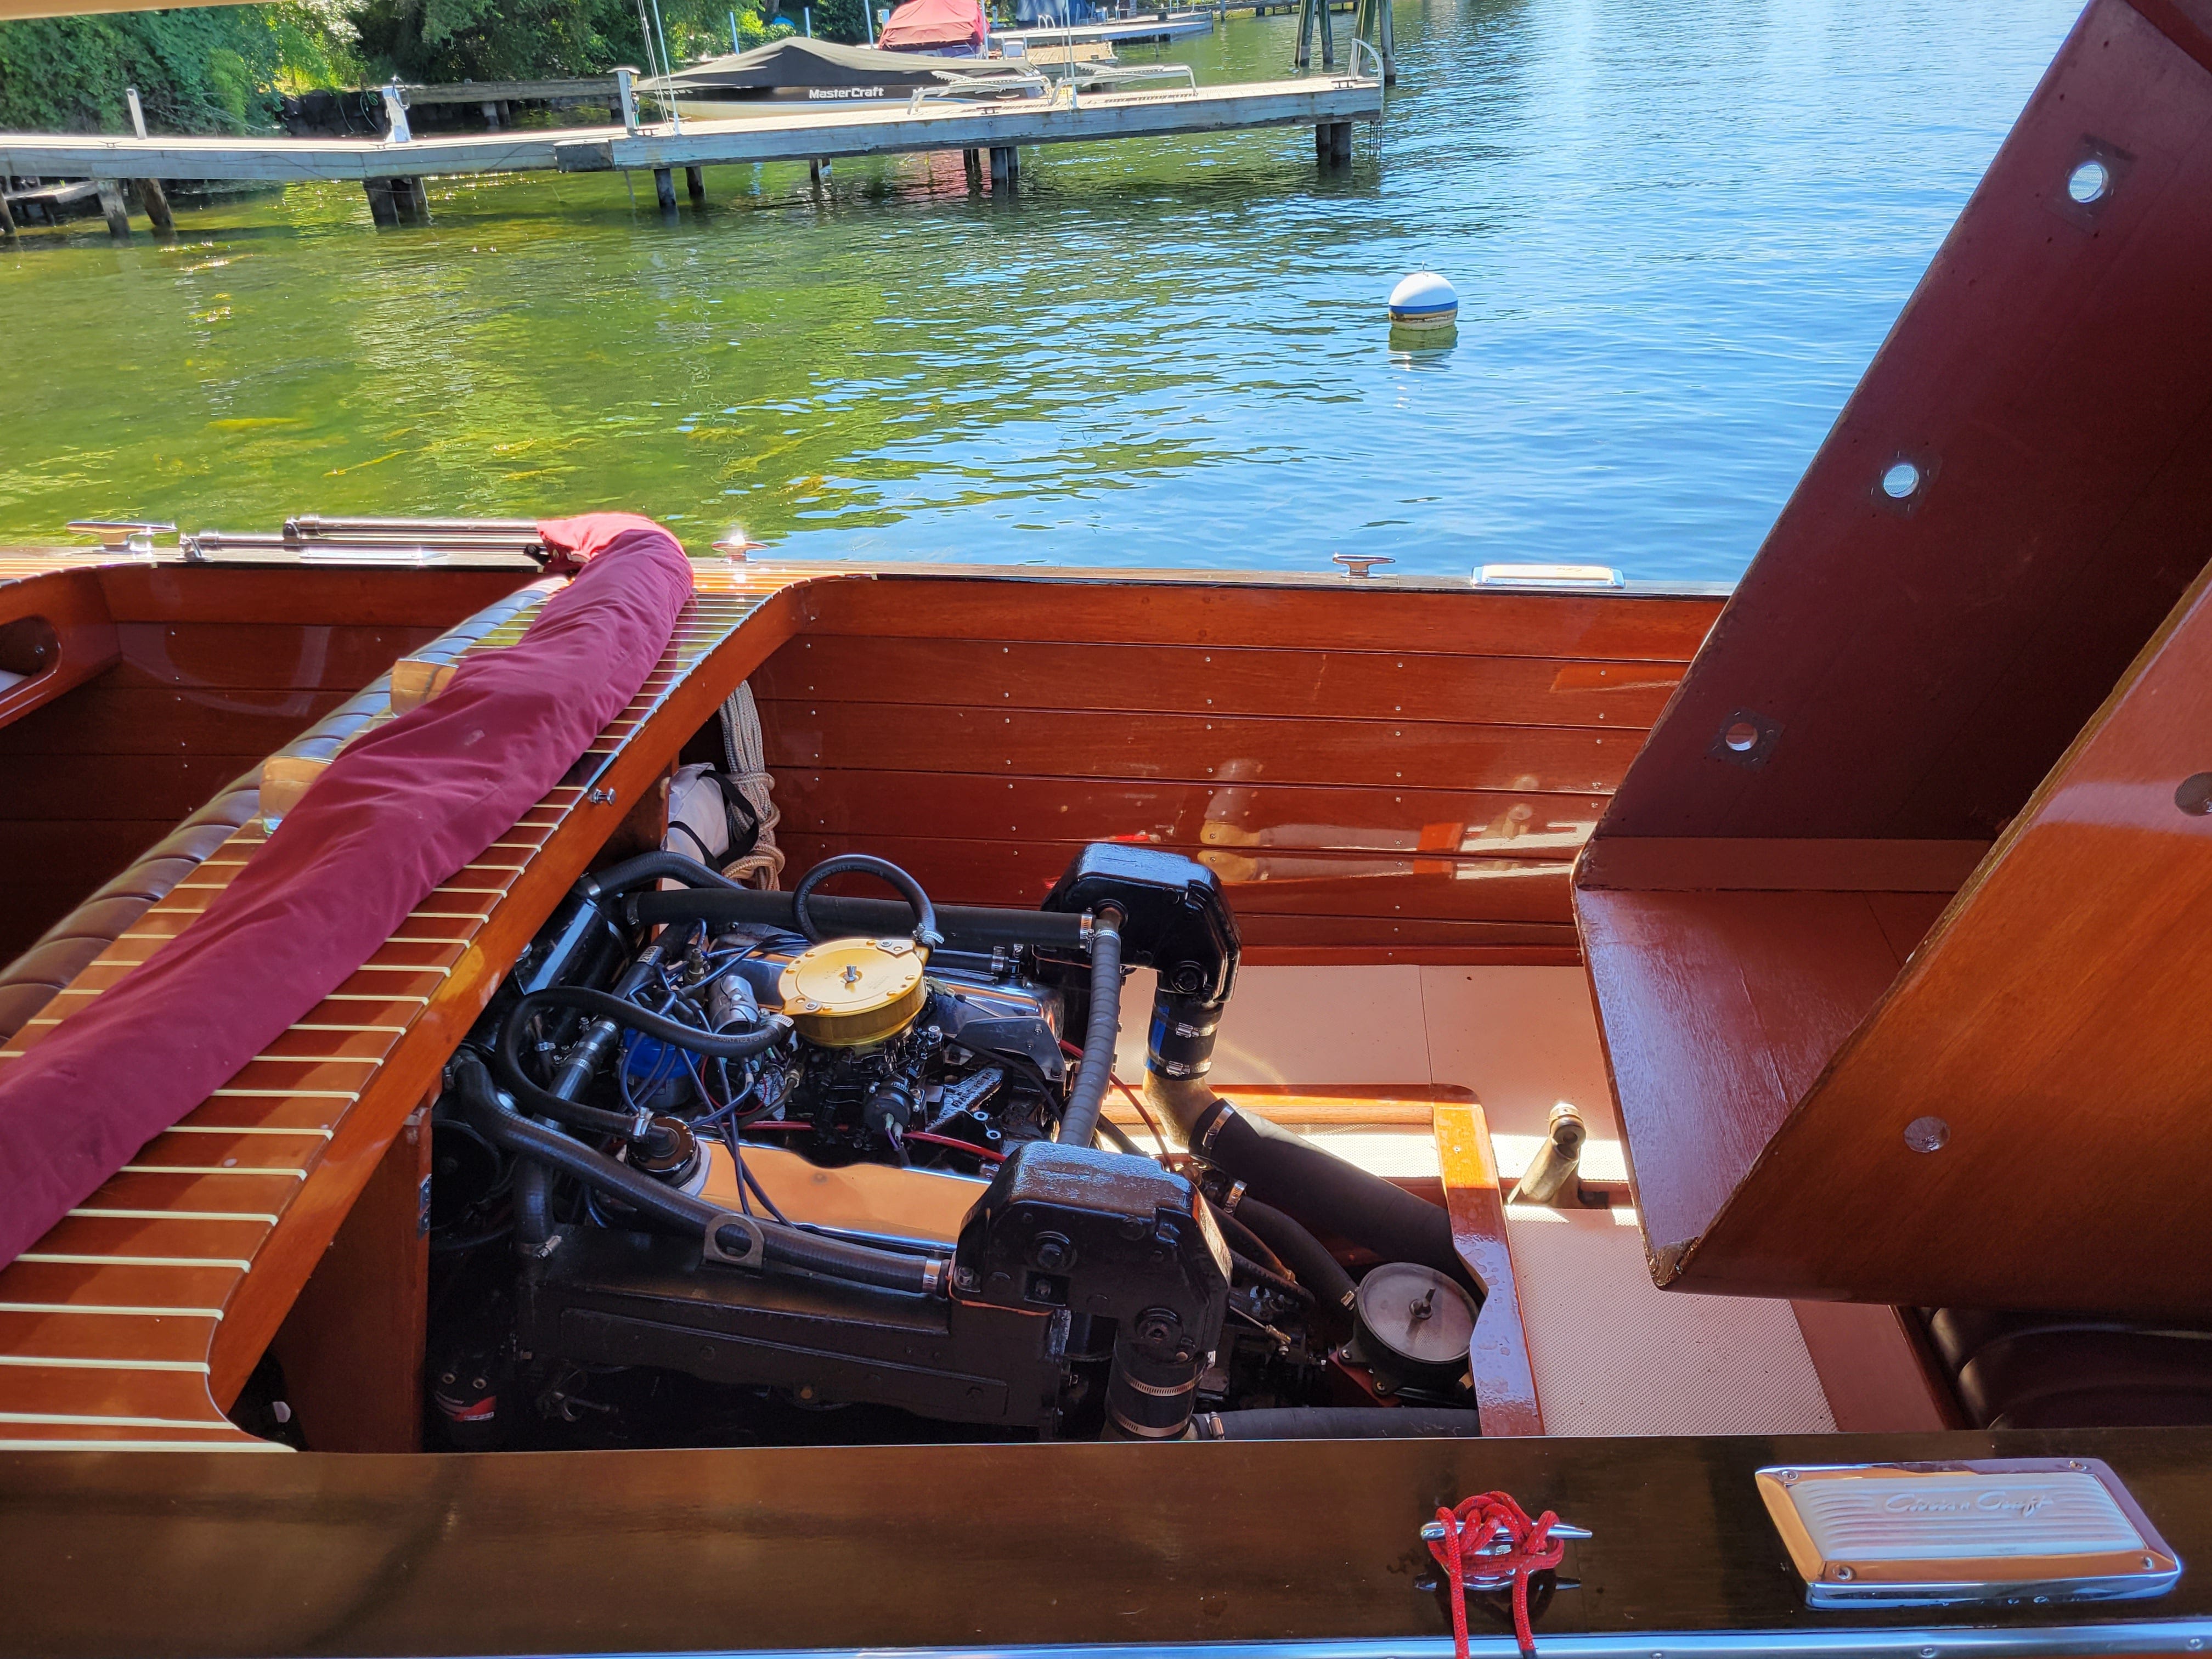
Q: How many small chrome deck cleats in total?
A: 4